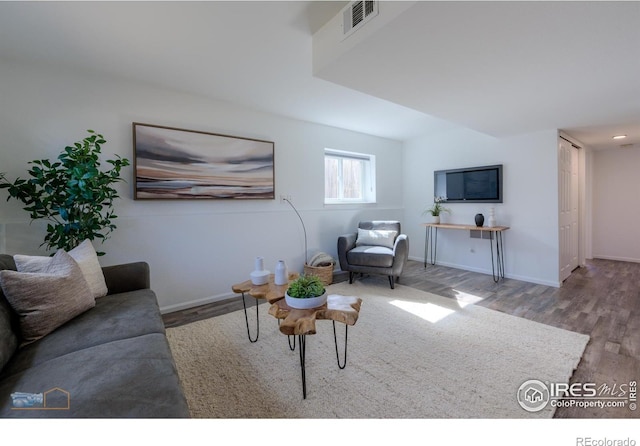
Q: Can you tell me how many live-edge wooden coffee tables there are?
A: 2